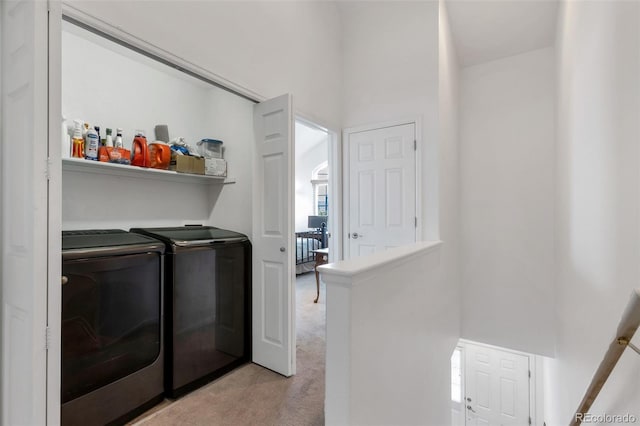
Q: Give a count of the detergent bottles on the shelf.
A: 2